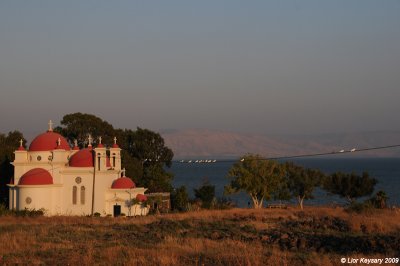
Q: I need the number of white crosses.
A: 8